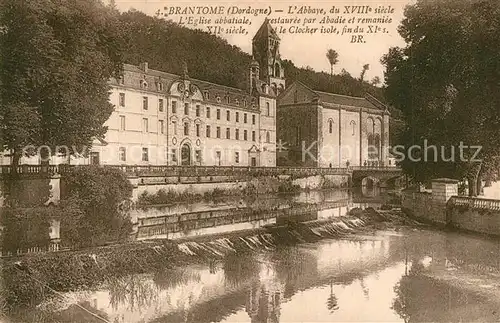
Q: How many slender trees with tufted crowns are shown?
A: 2